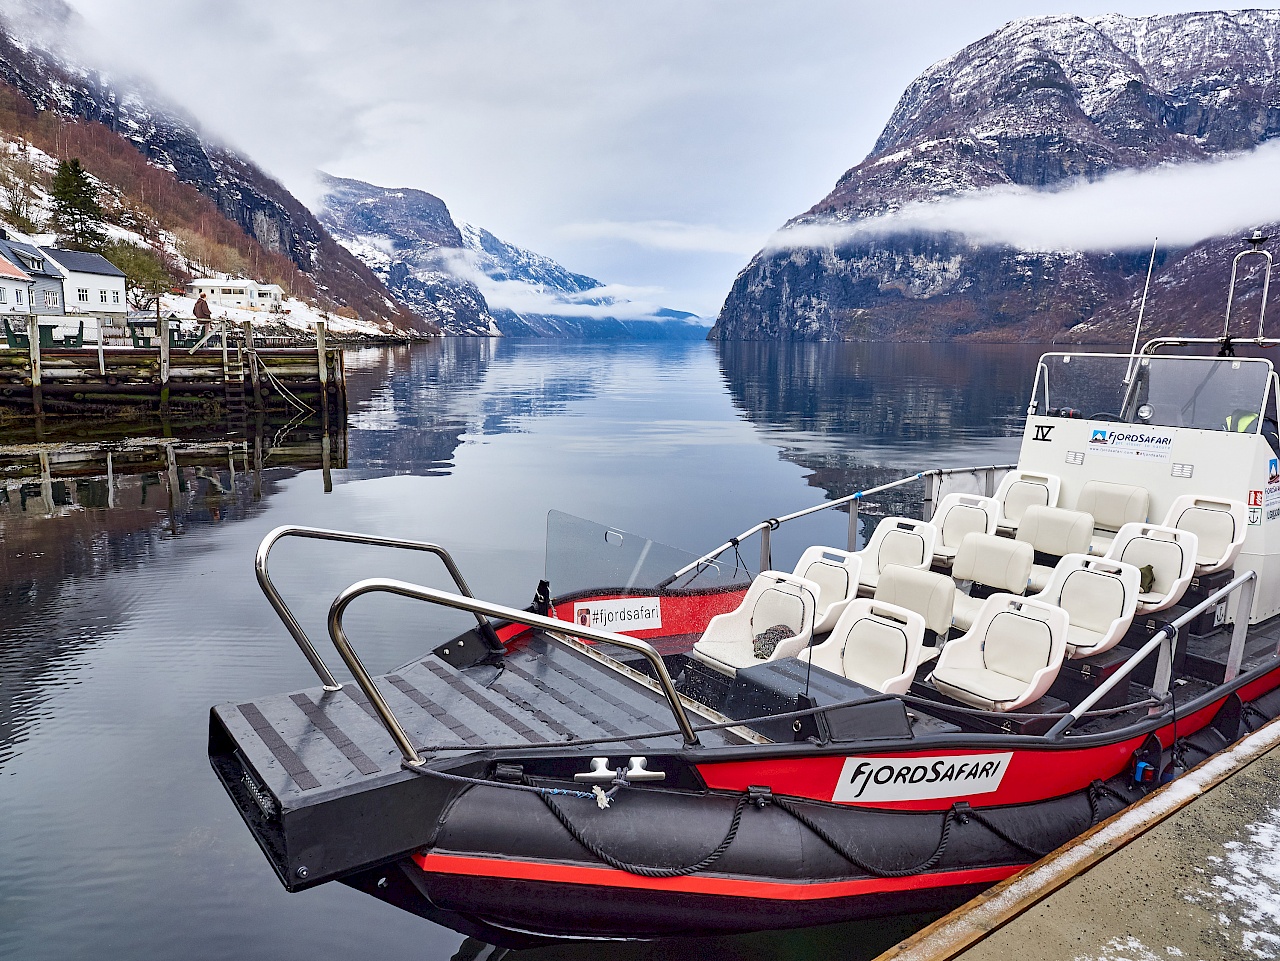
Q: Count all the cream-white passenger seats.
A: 14